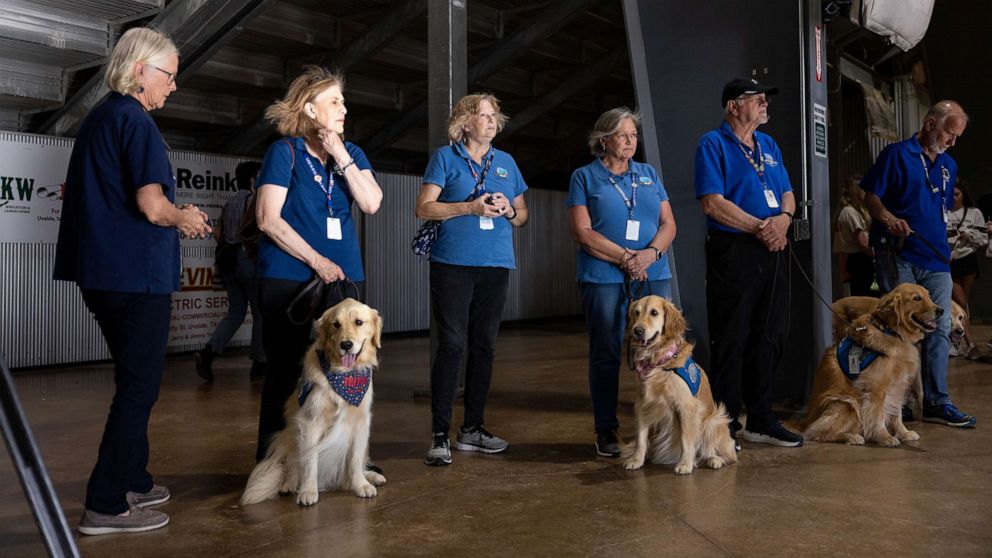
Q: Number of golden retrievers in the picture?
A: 4